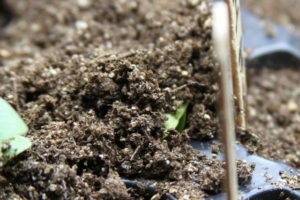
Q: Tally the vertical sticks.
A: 2